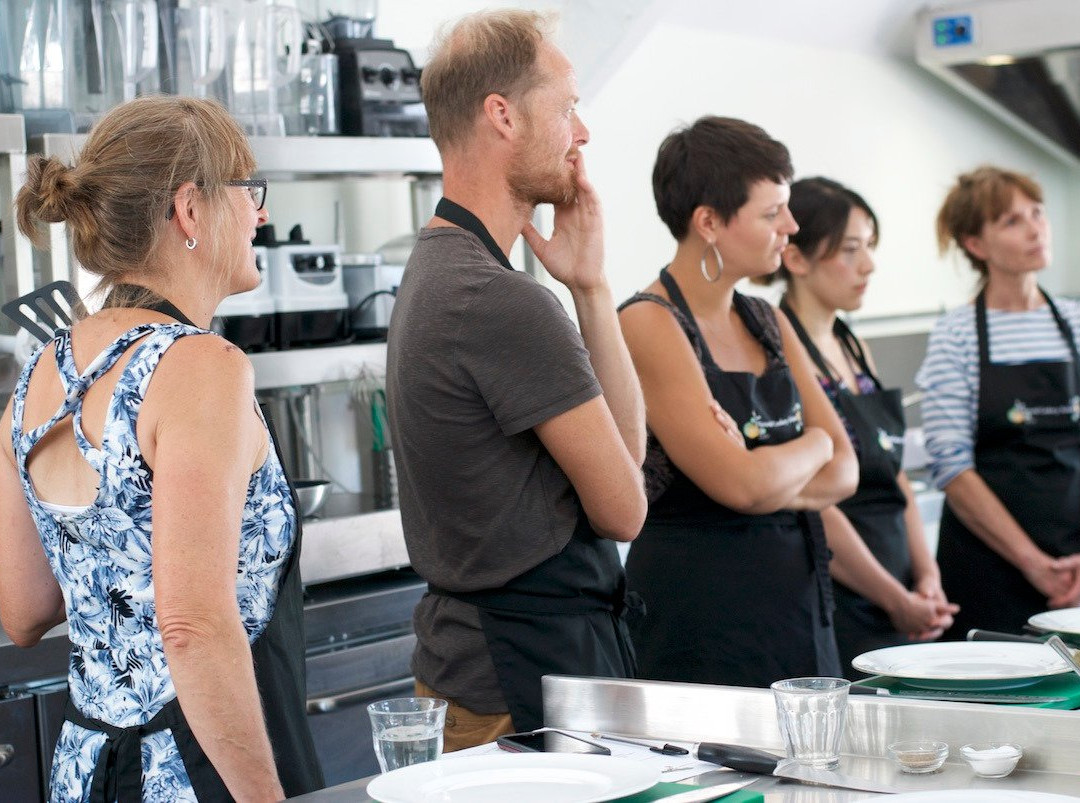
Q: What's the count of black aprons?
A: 5